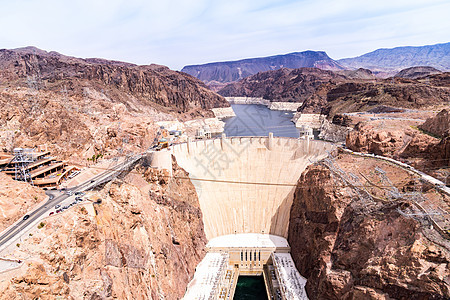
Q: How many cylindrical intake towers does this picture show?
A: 4